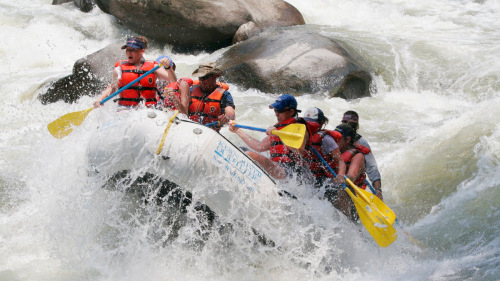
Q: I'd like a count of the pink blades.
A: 0